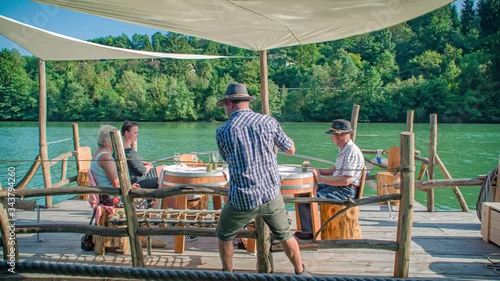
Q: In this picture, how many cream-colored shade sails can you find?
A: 2